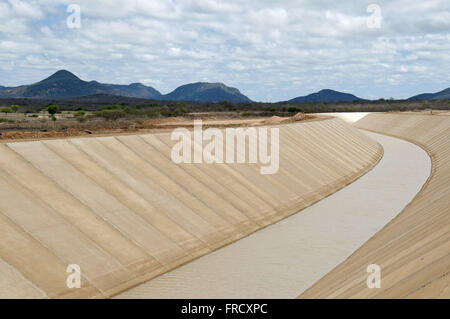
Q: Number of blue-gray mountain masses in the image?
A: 4